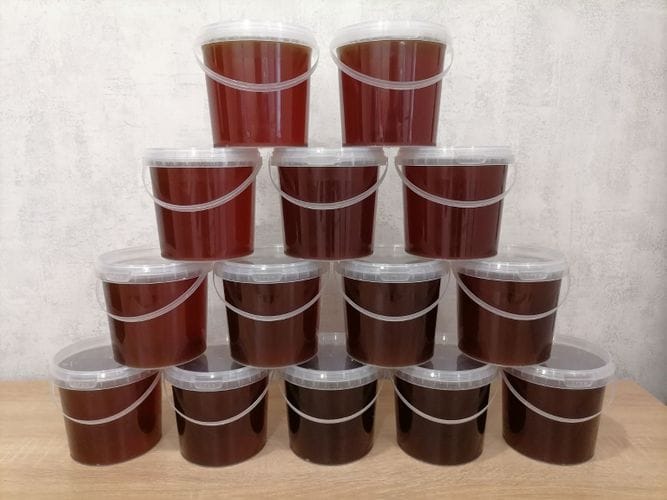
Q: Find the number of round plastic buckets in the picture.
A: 14